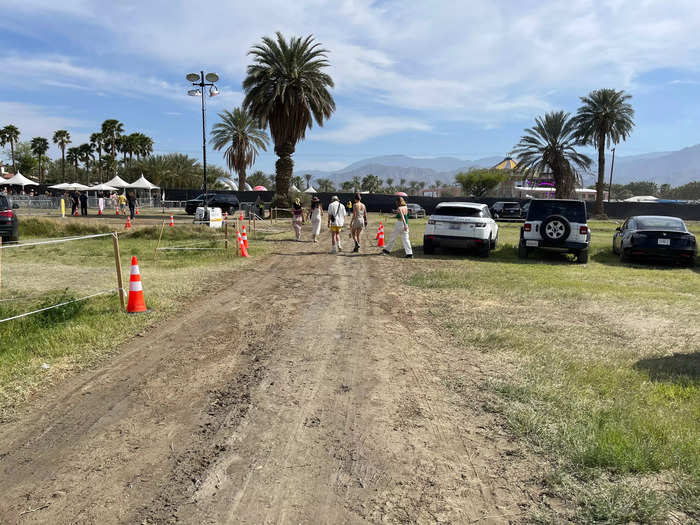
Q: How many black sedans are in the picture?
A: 1